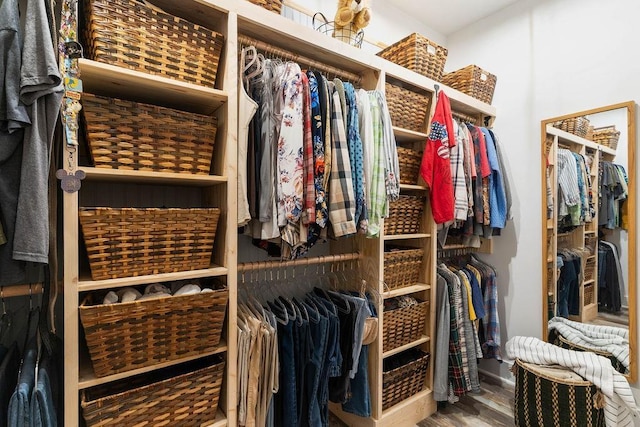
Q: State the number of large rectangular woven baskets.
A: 5